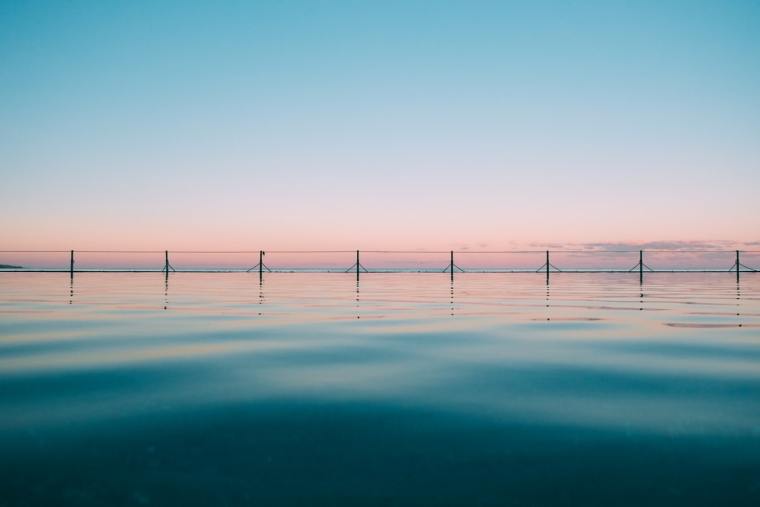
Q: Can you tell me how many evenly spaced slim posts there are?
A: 8